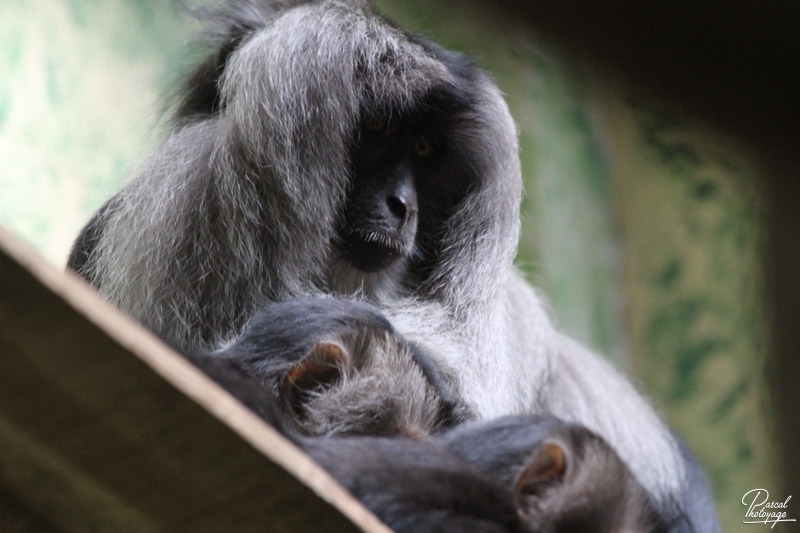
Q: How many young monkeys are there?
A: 2